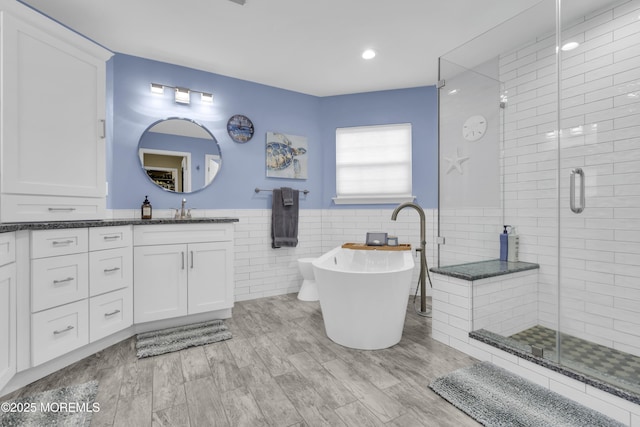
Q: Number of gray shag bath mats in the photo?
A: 3